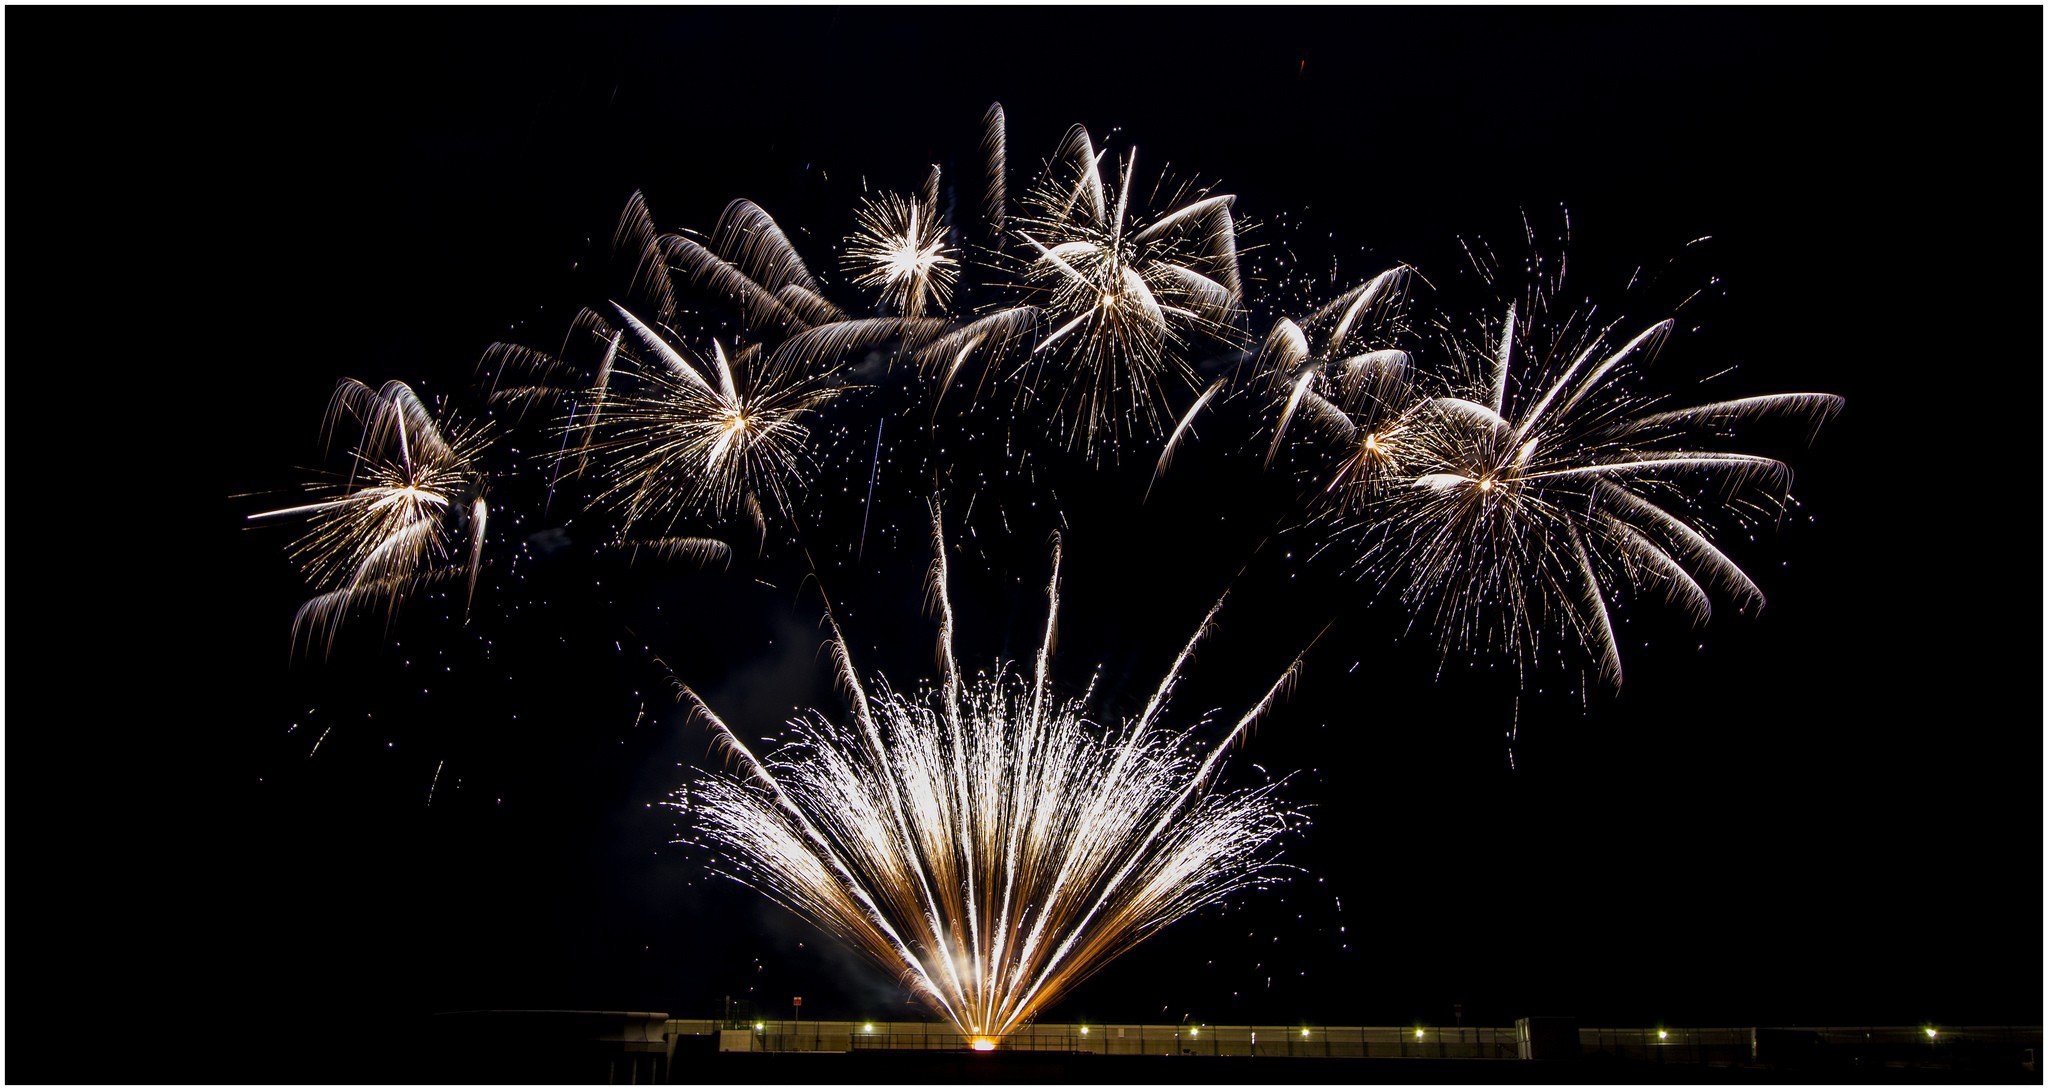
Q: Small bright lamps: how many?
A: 8